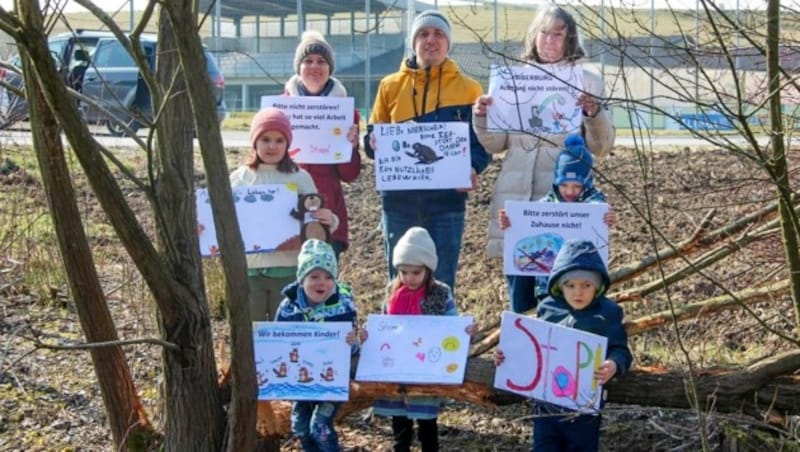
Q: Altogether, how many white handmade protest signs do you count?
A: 8